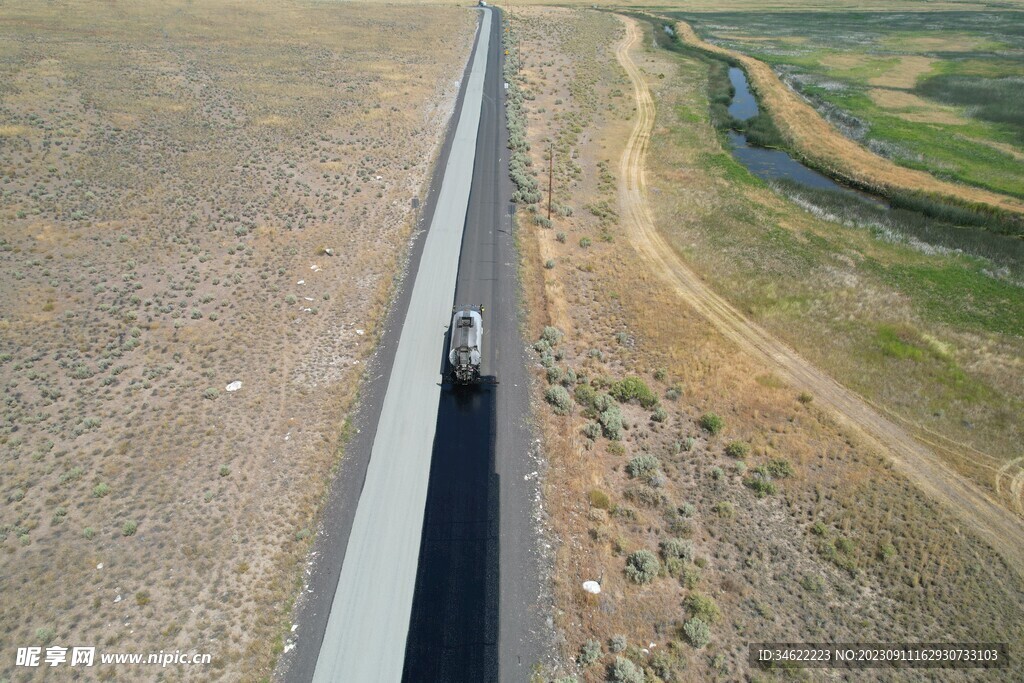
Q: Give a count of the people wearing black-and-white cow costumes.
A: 0